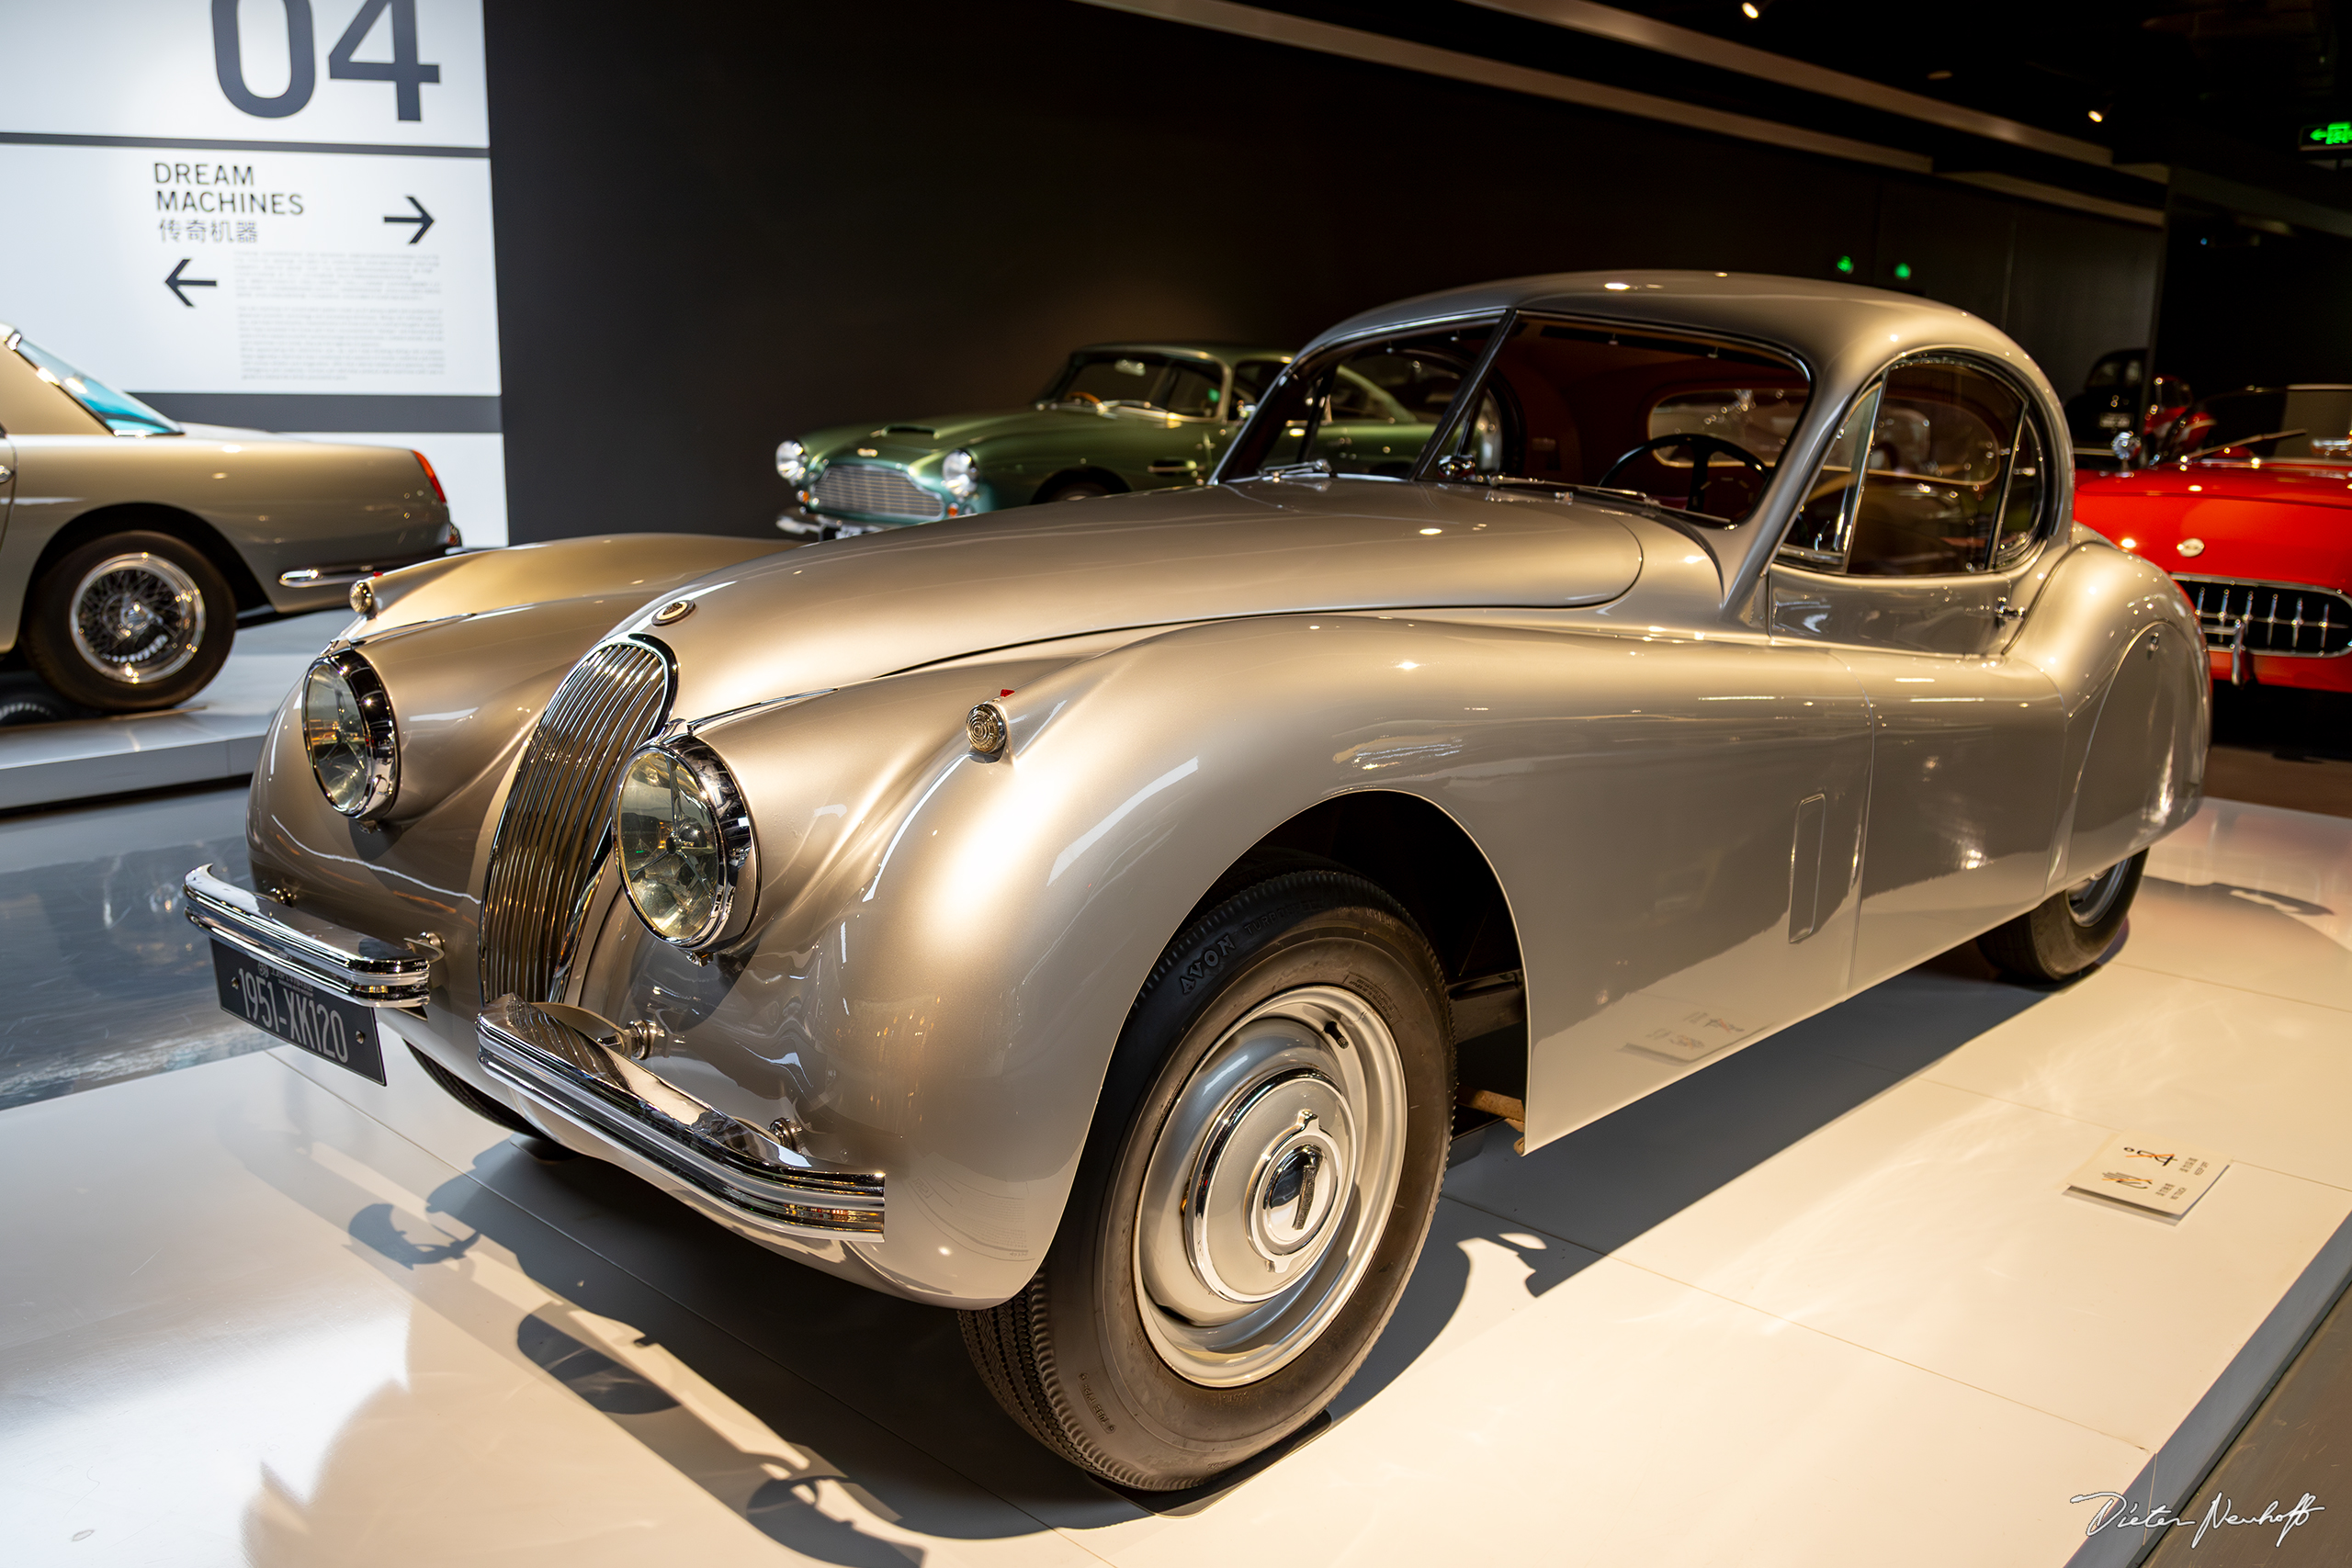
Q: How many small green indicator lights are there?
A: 2